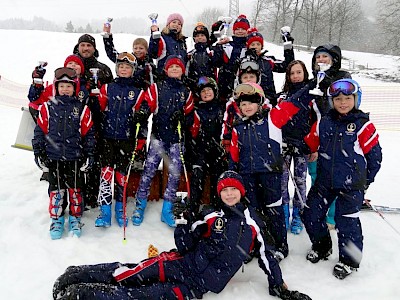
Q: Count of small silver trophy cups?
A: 9